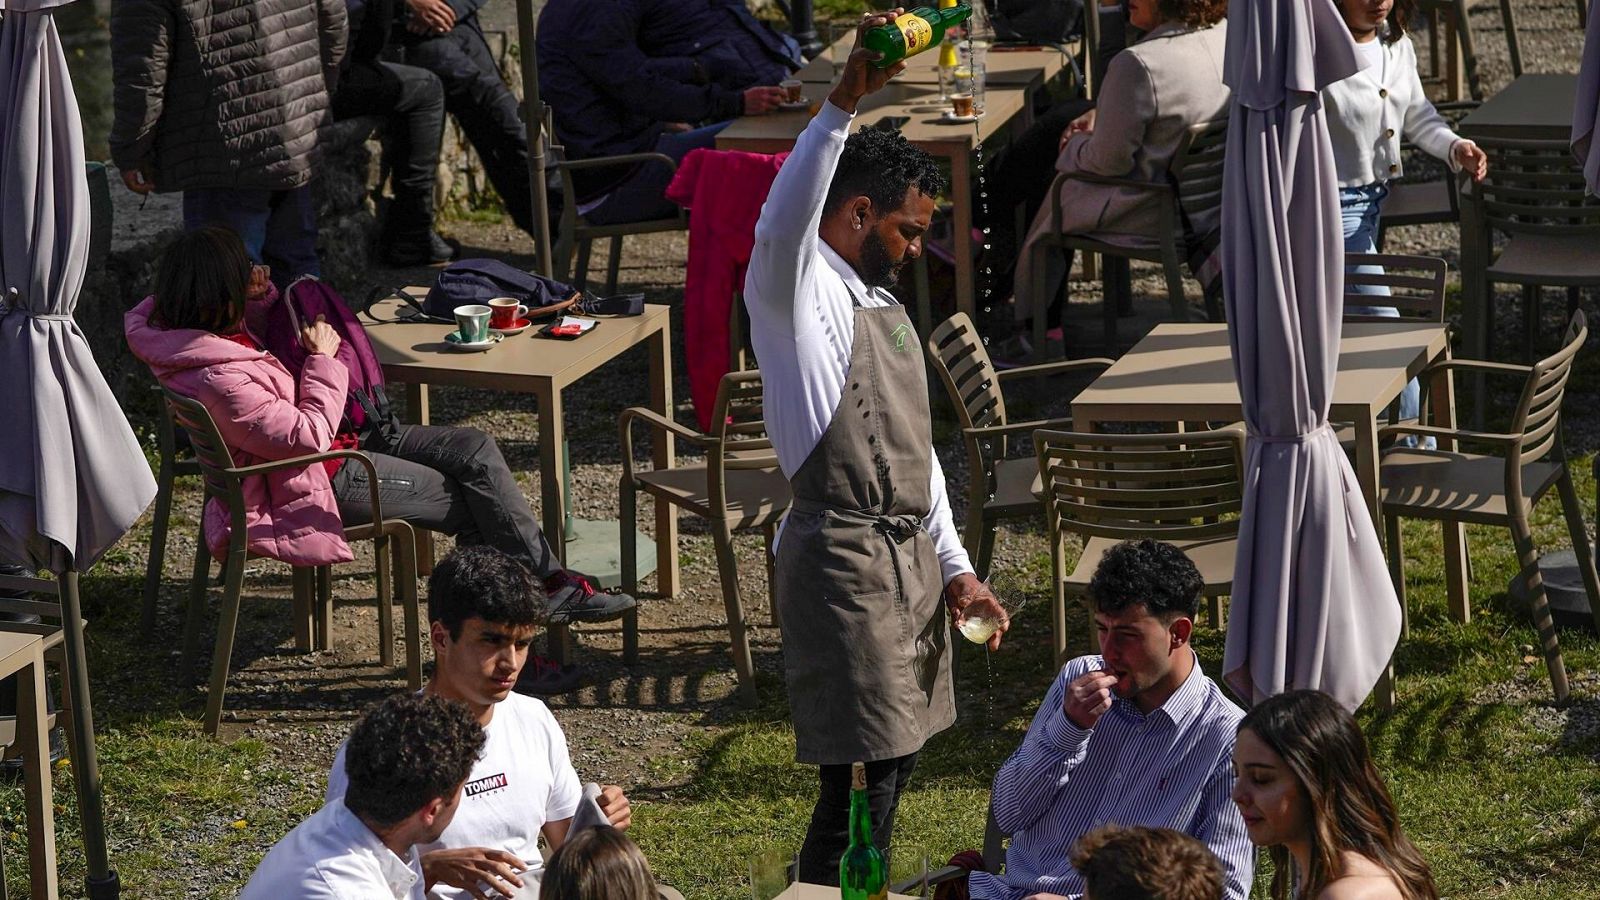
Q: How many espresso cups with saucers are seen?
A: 4